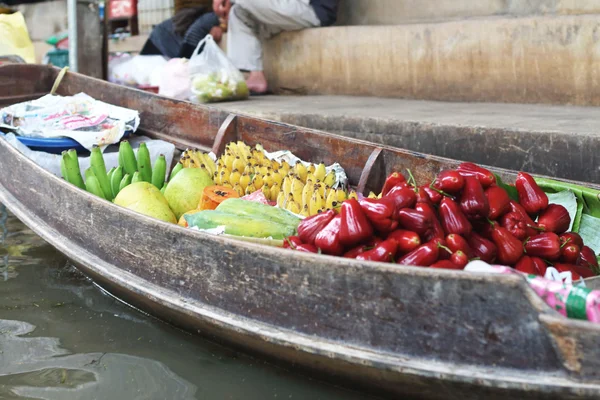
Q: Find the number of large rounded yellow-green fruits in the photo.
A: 2